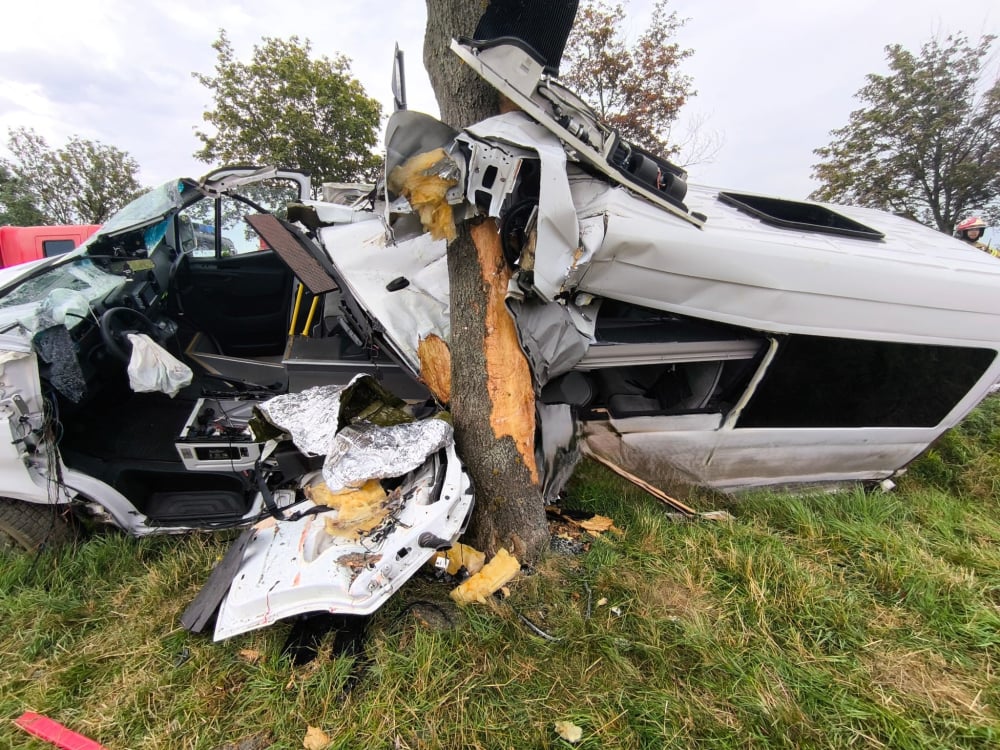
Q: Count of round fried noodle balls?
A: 0